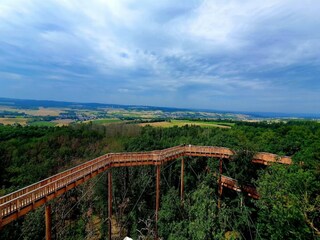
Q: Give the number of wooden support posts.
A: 5